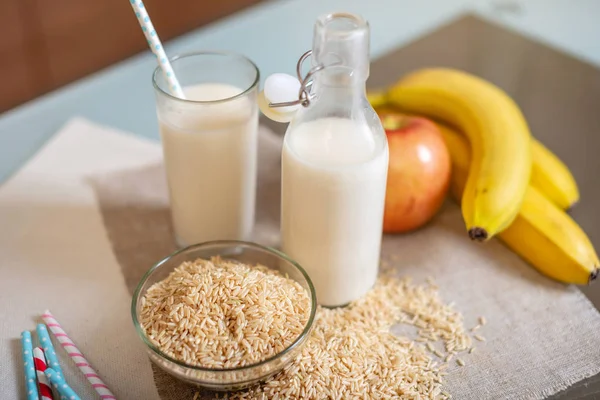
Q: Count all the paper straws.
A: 6